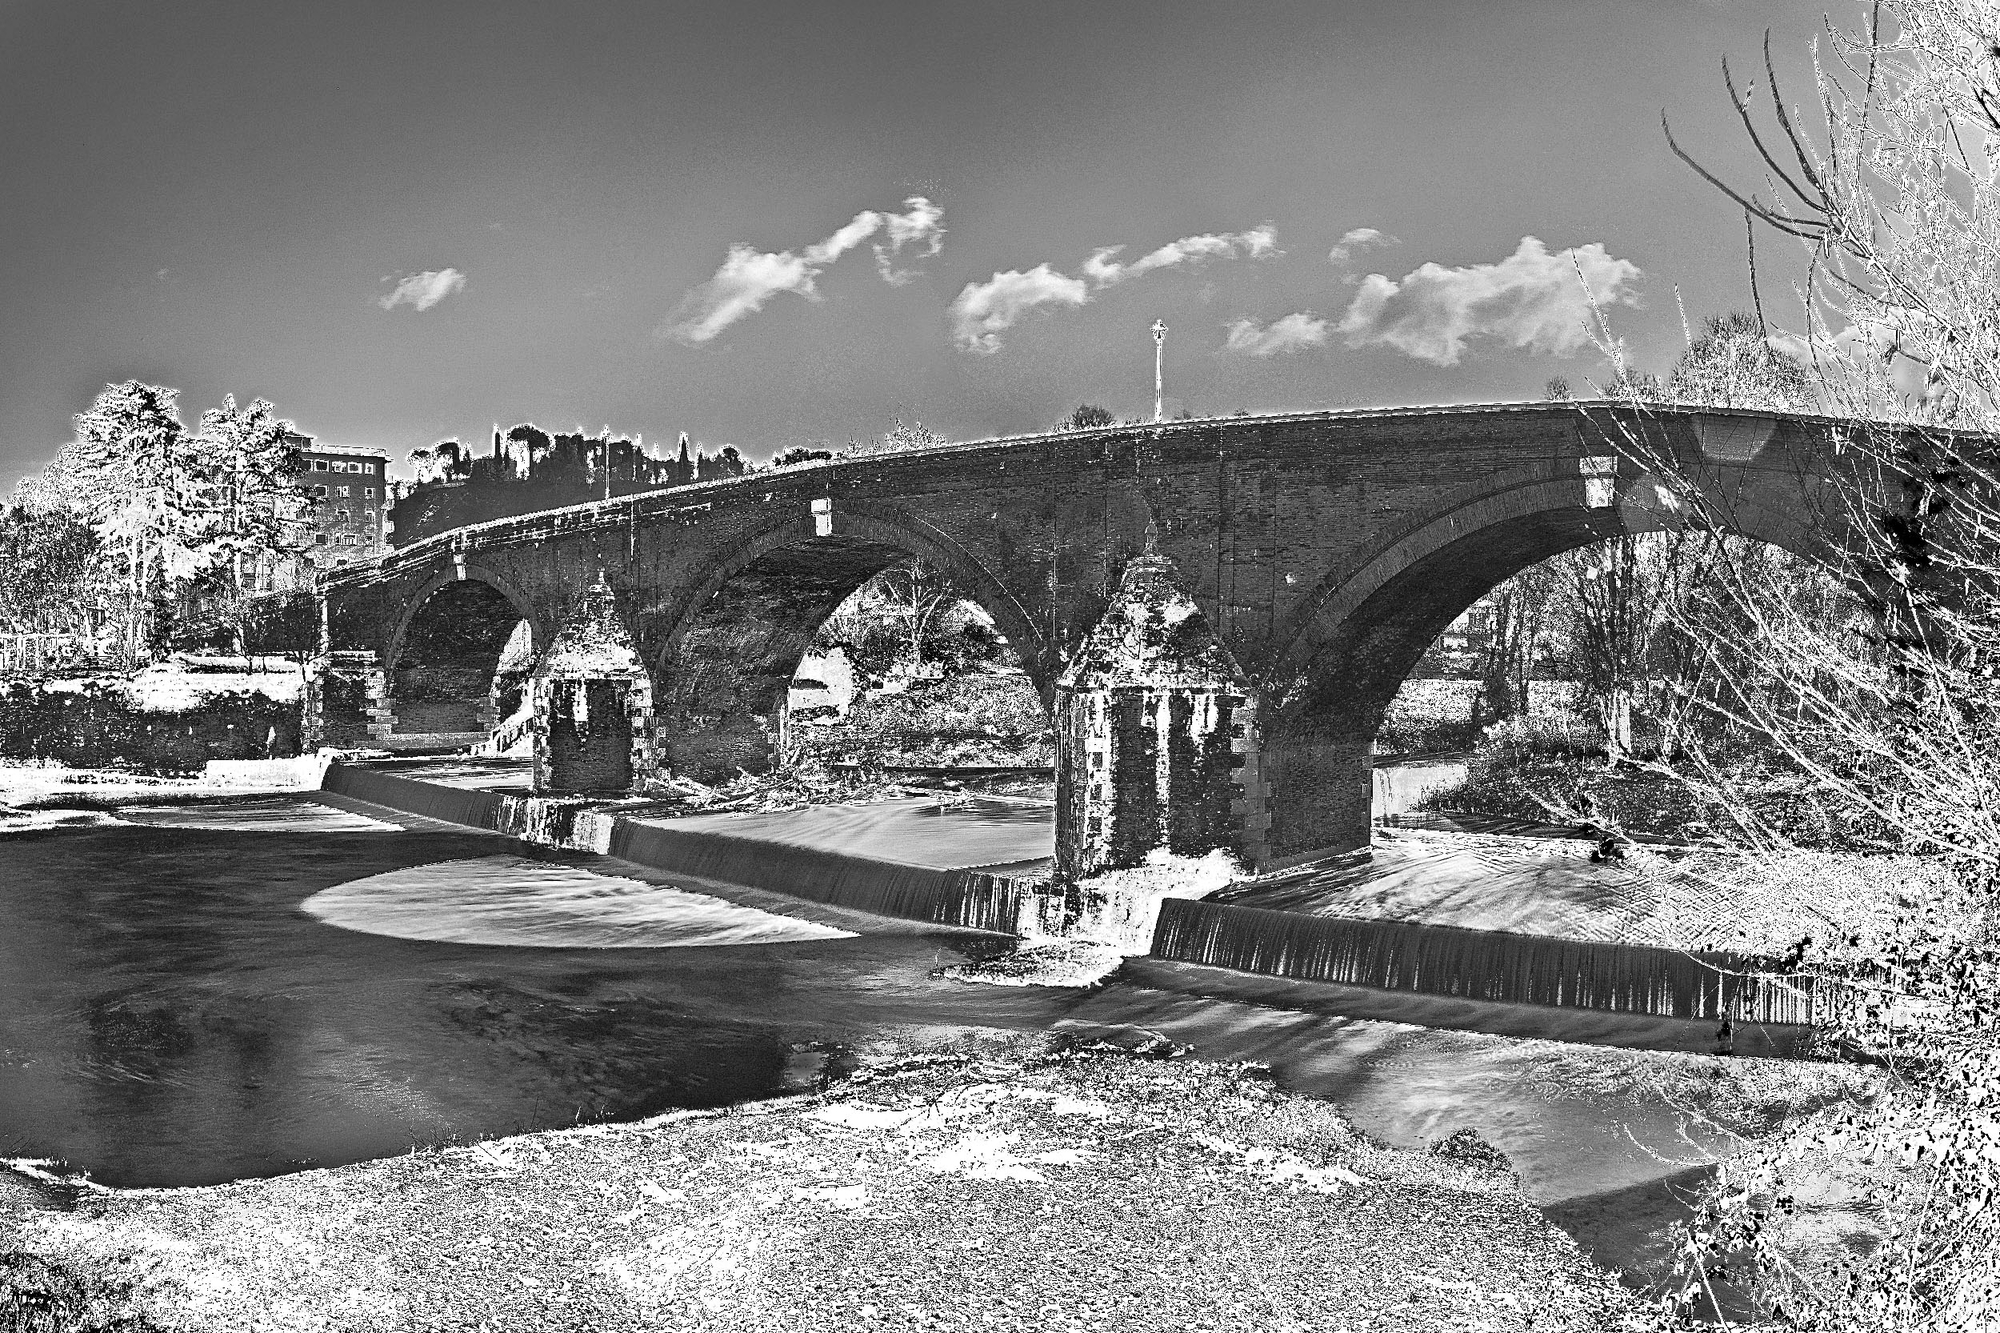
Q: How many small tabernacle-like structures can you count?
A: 2